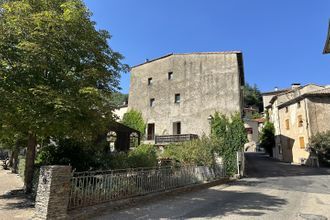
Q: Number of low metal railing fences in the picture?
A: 1